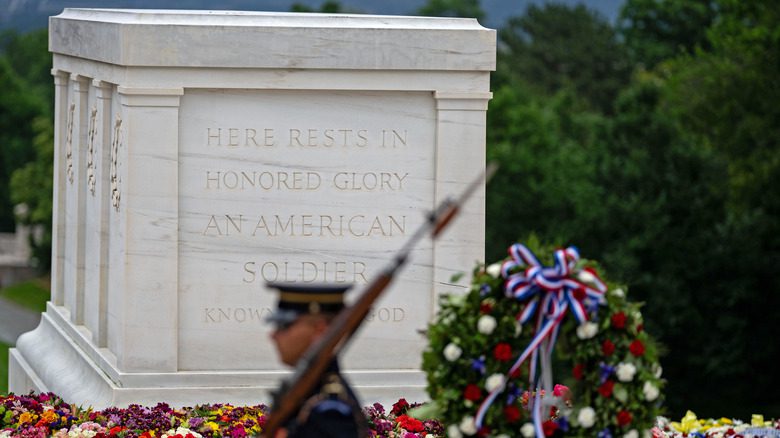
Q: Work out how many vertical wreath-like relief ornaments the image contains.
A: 3